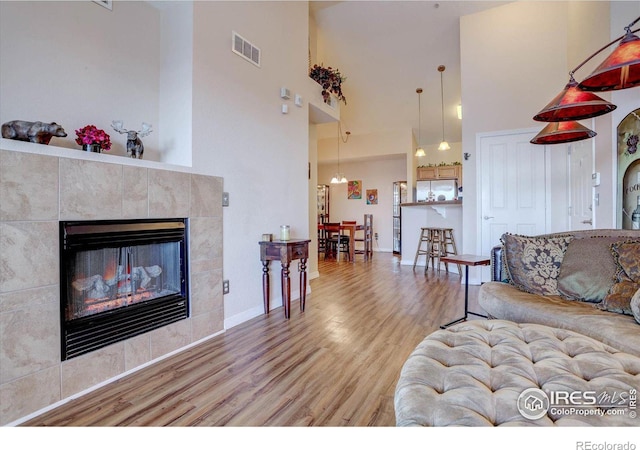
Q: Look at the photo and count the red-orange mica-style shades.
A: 3